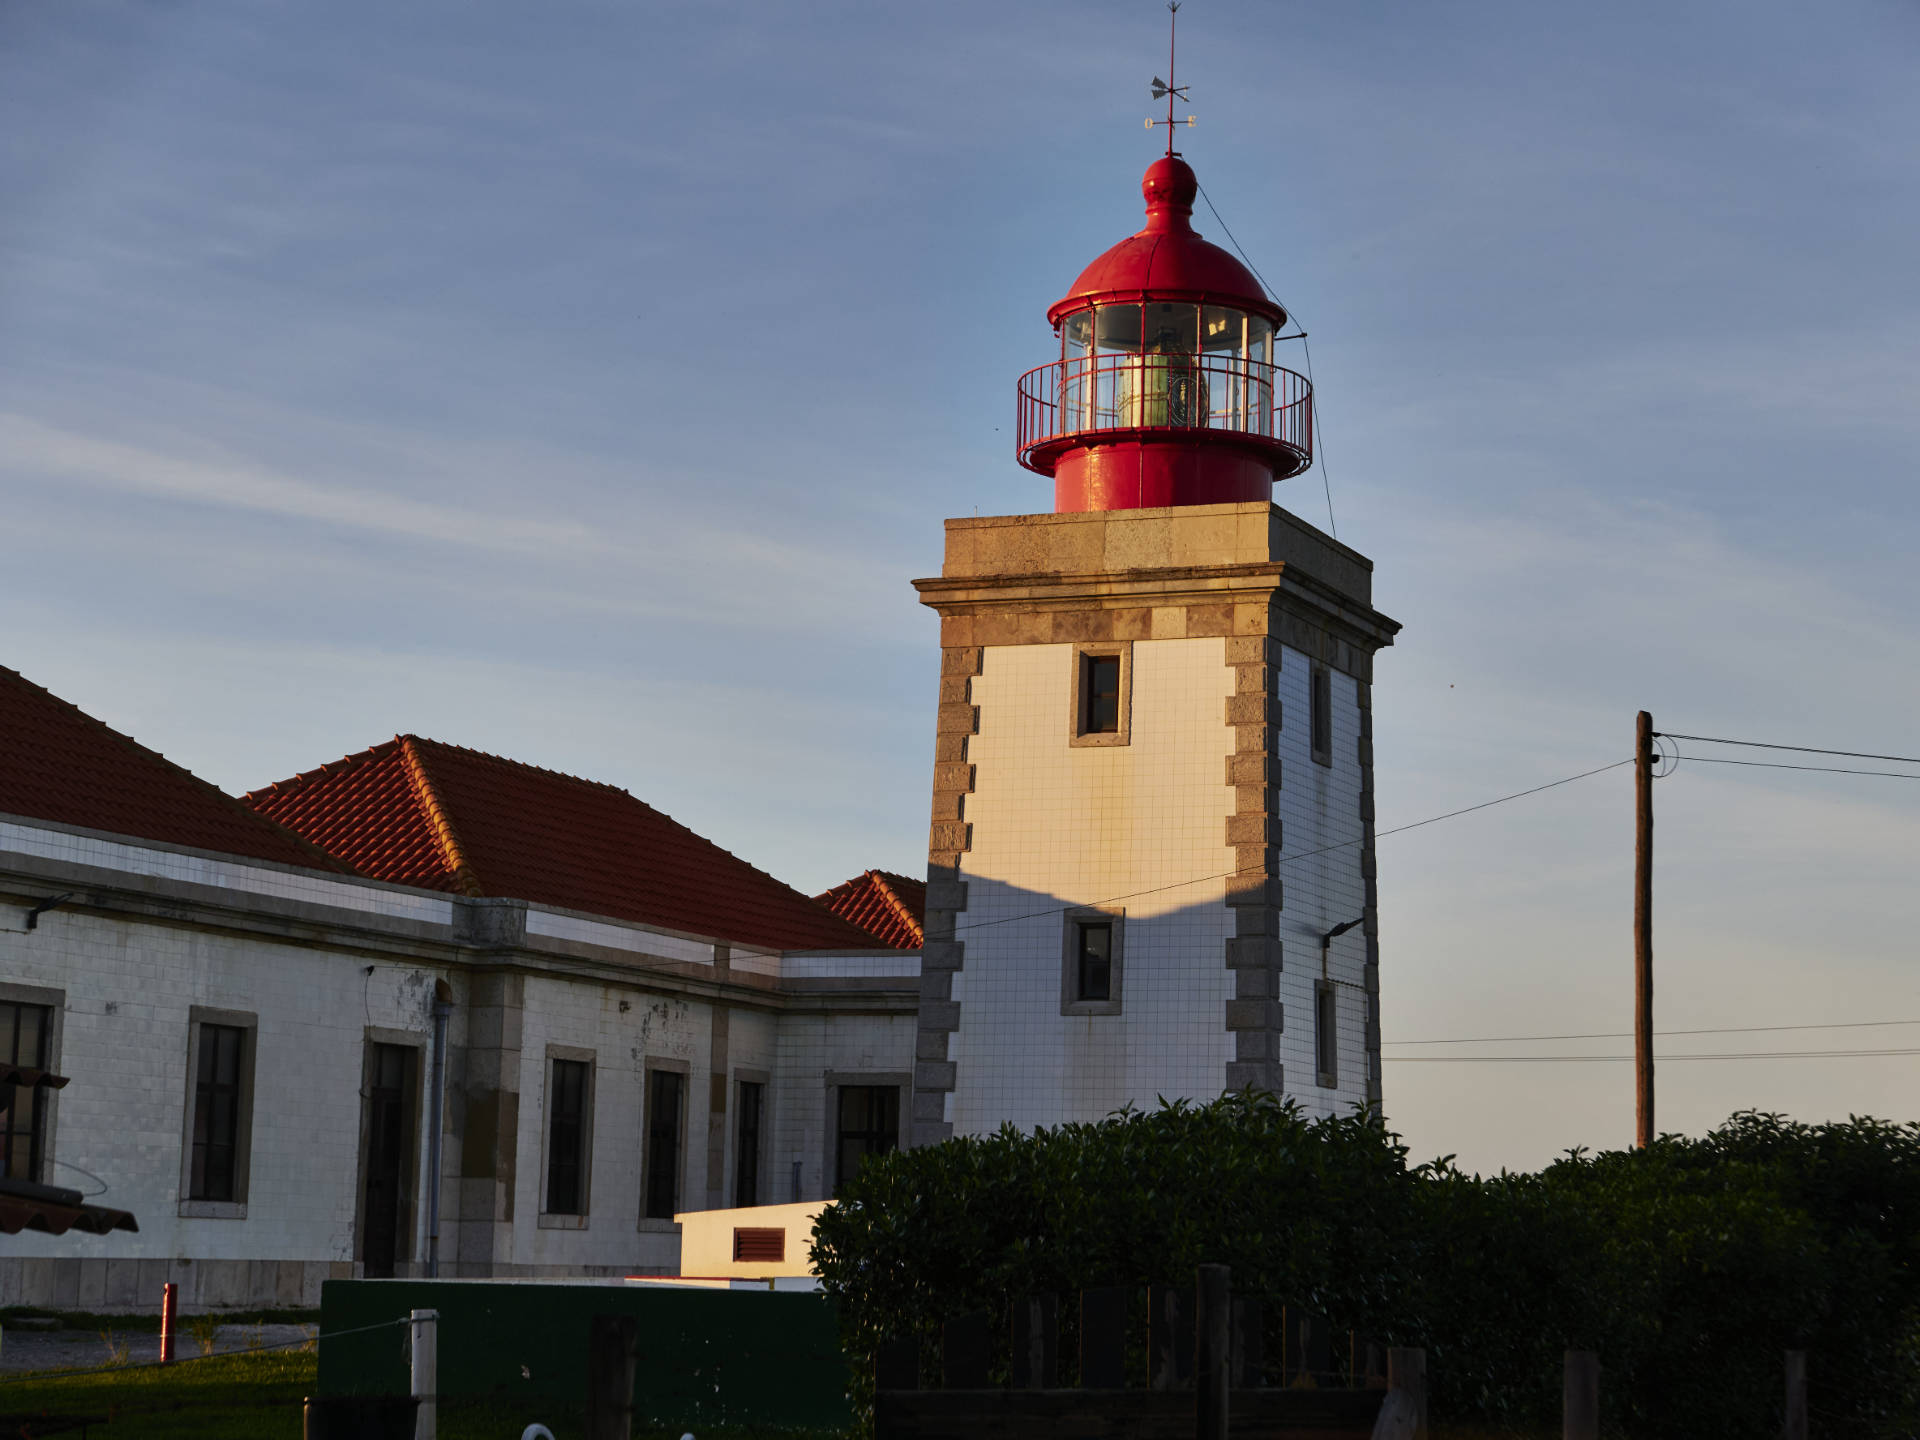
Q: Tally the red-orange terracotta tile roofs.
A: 3